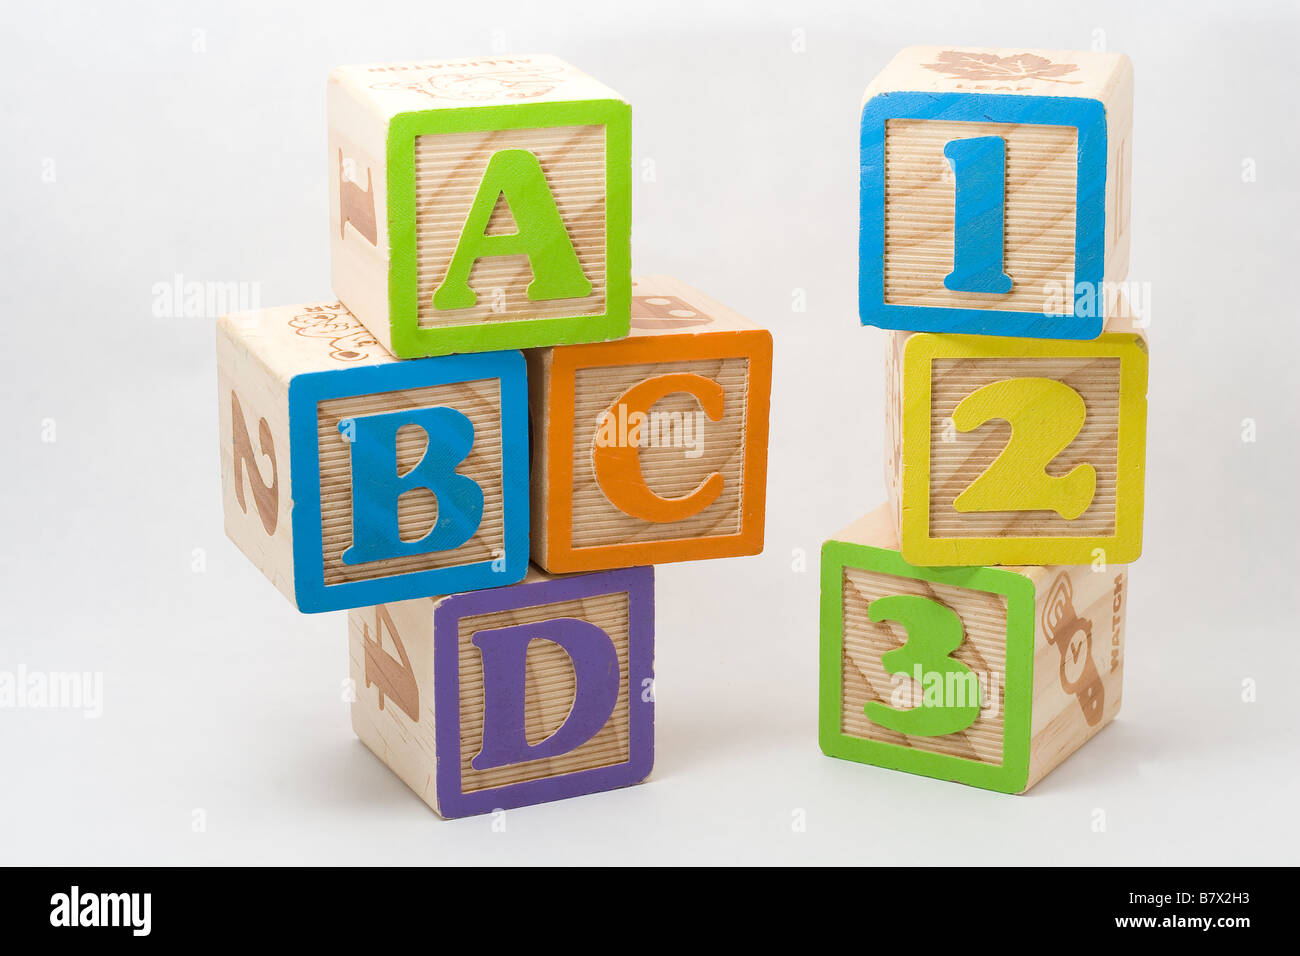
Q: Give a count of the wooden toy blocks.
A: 7